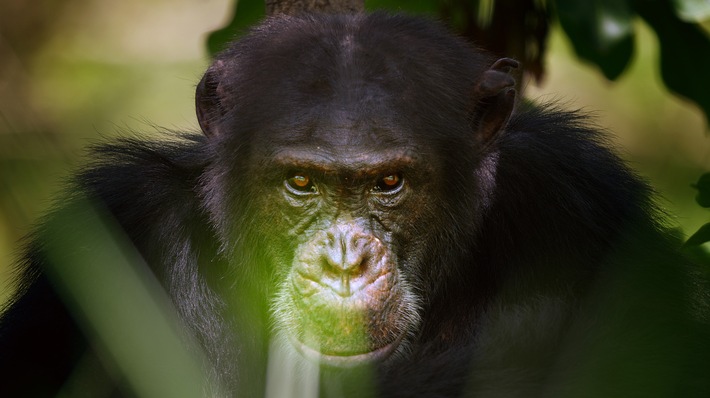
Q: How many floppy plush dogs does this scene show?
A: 0